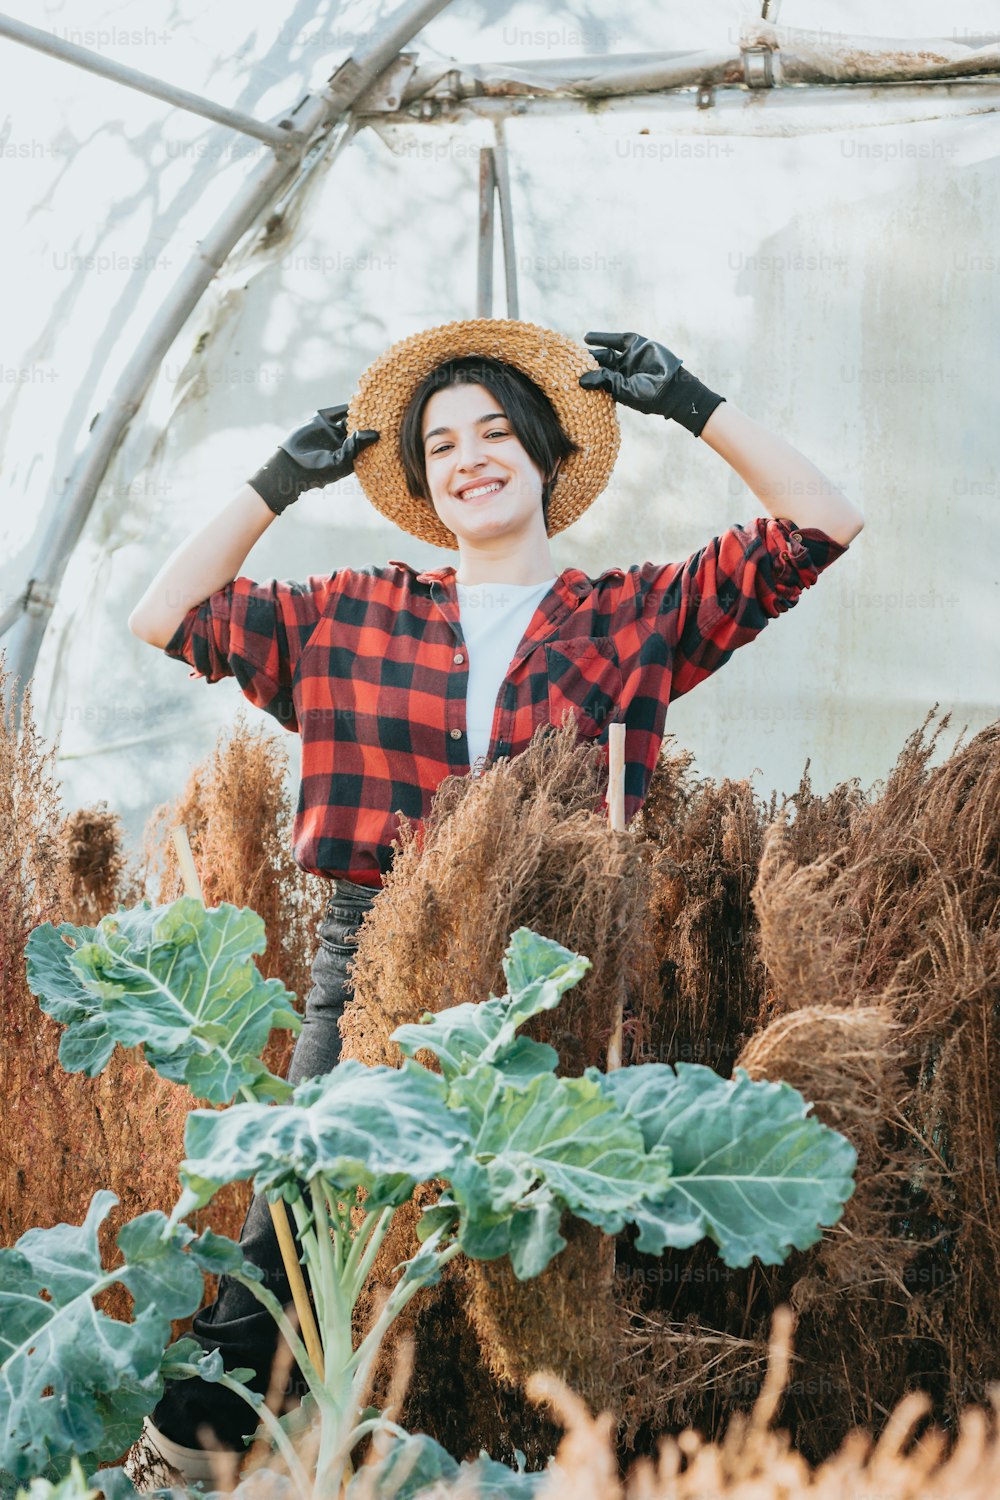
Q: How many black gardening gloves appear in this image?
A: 2